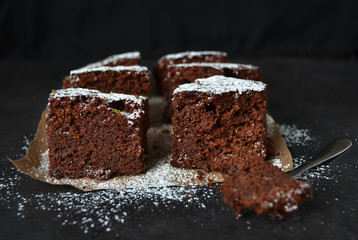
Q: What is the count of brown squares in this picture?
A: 6